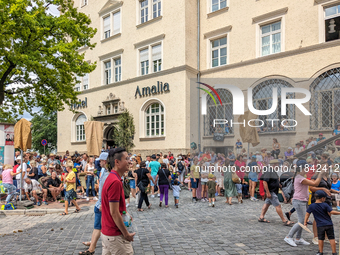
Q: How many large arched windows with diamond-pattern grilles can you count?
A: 3